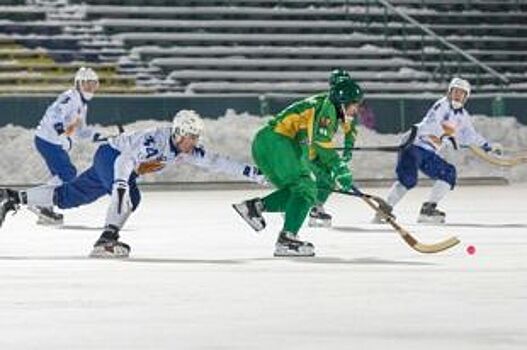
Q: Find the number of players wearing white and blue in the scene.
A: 3